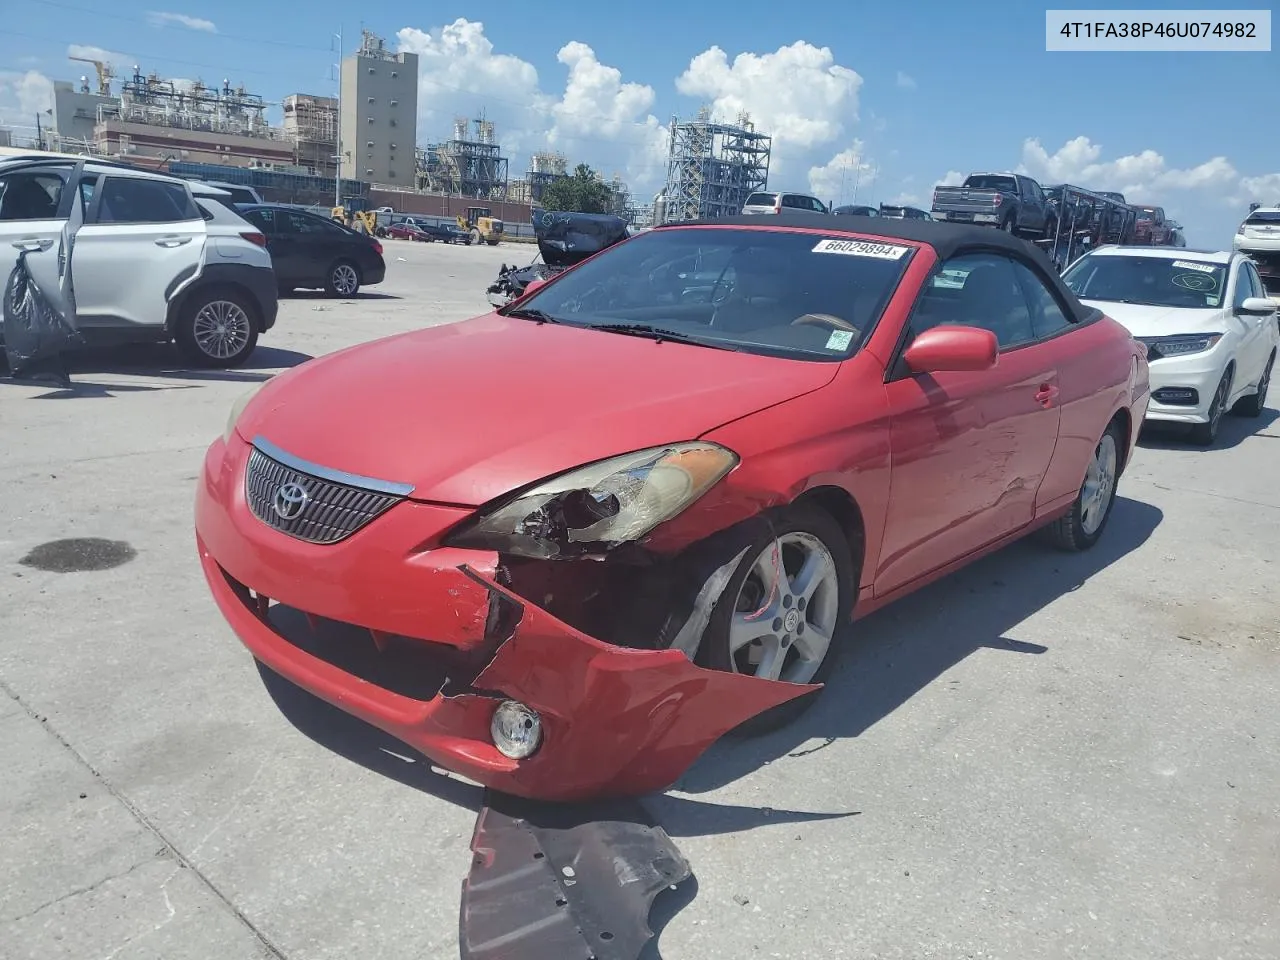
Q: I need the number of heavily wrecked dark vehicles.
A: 1